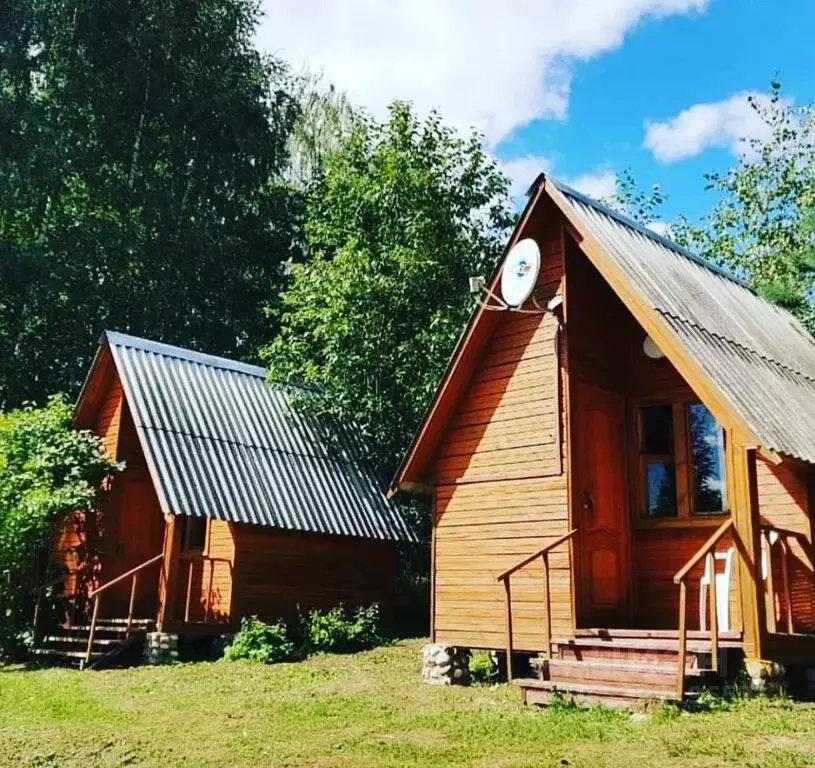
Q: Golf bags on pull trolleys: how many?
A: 0